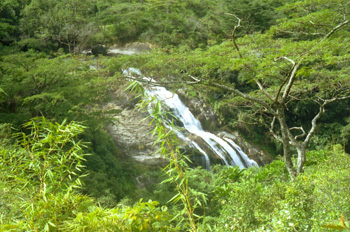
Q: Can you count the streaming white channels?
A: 4